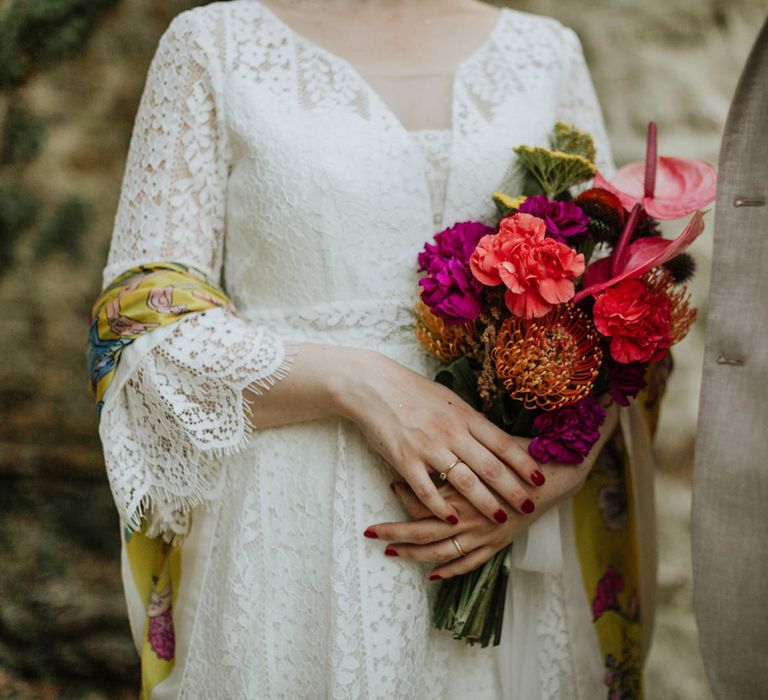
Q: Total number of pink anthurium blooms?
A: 2